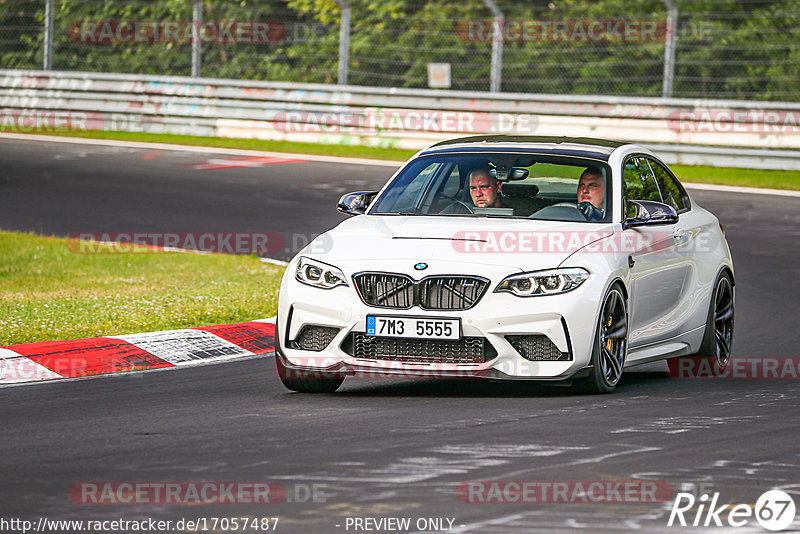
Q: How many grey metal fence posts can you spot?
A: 5